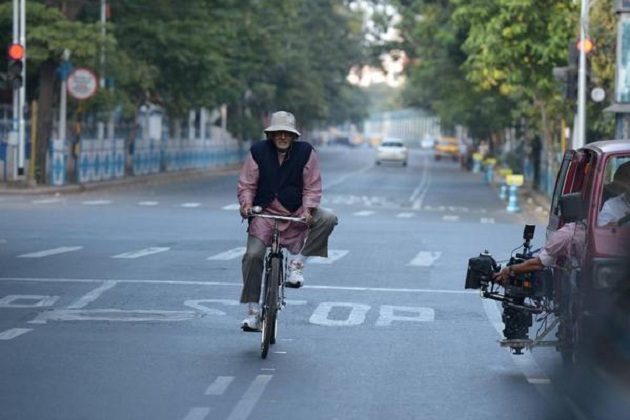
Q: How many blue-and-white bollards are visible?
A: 4